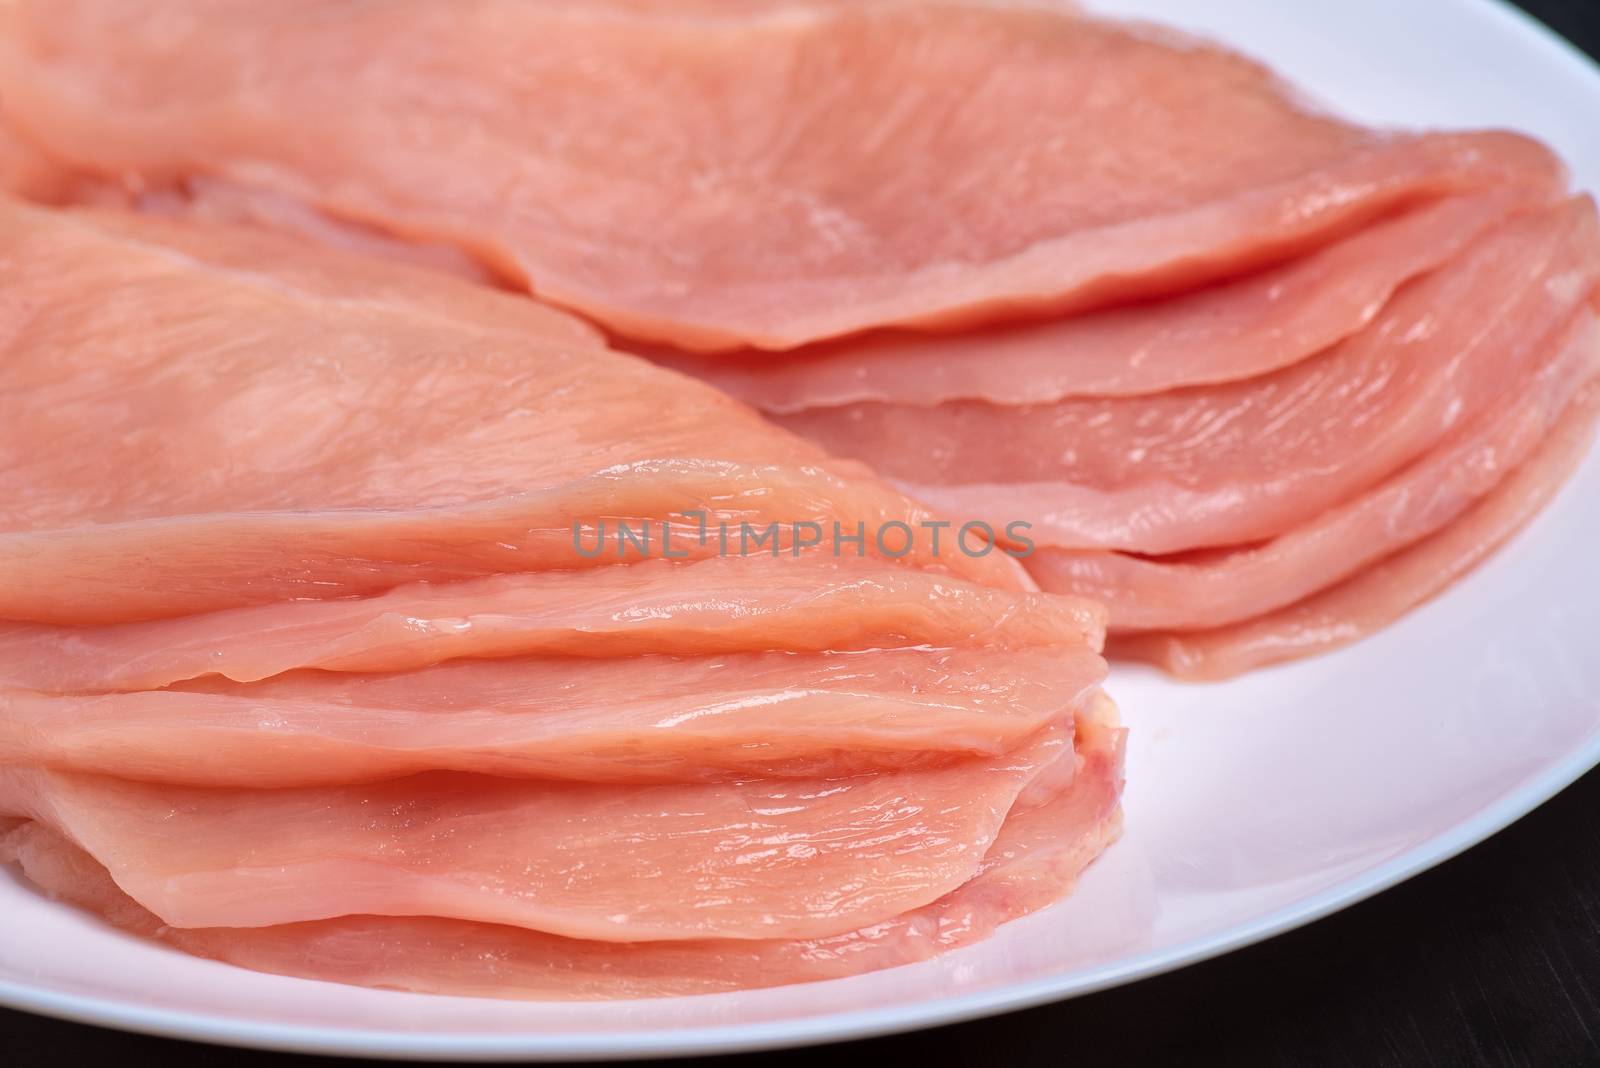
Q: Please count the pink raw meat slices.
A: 10